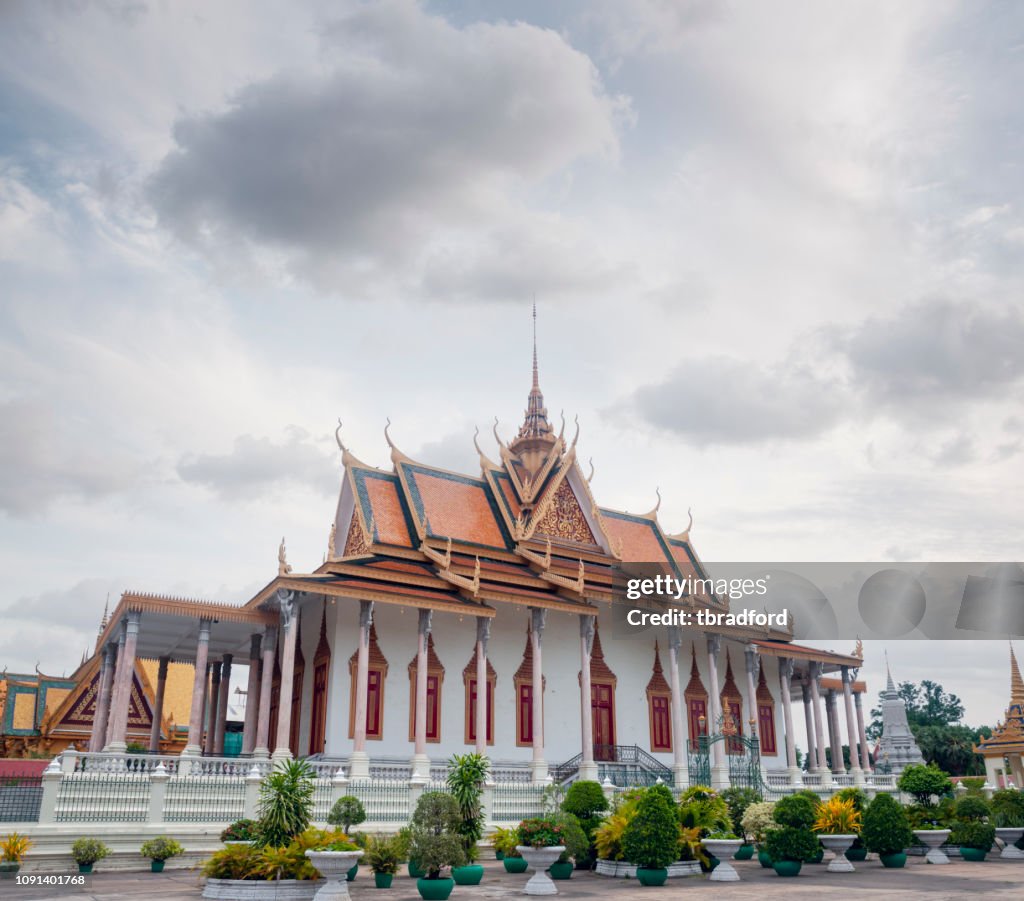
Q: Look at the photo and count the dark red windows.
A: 8